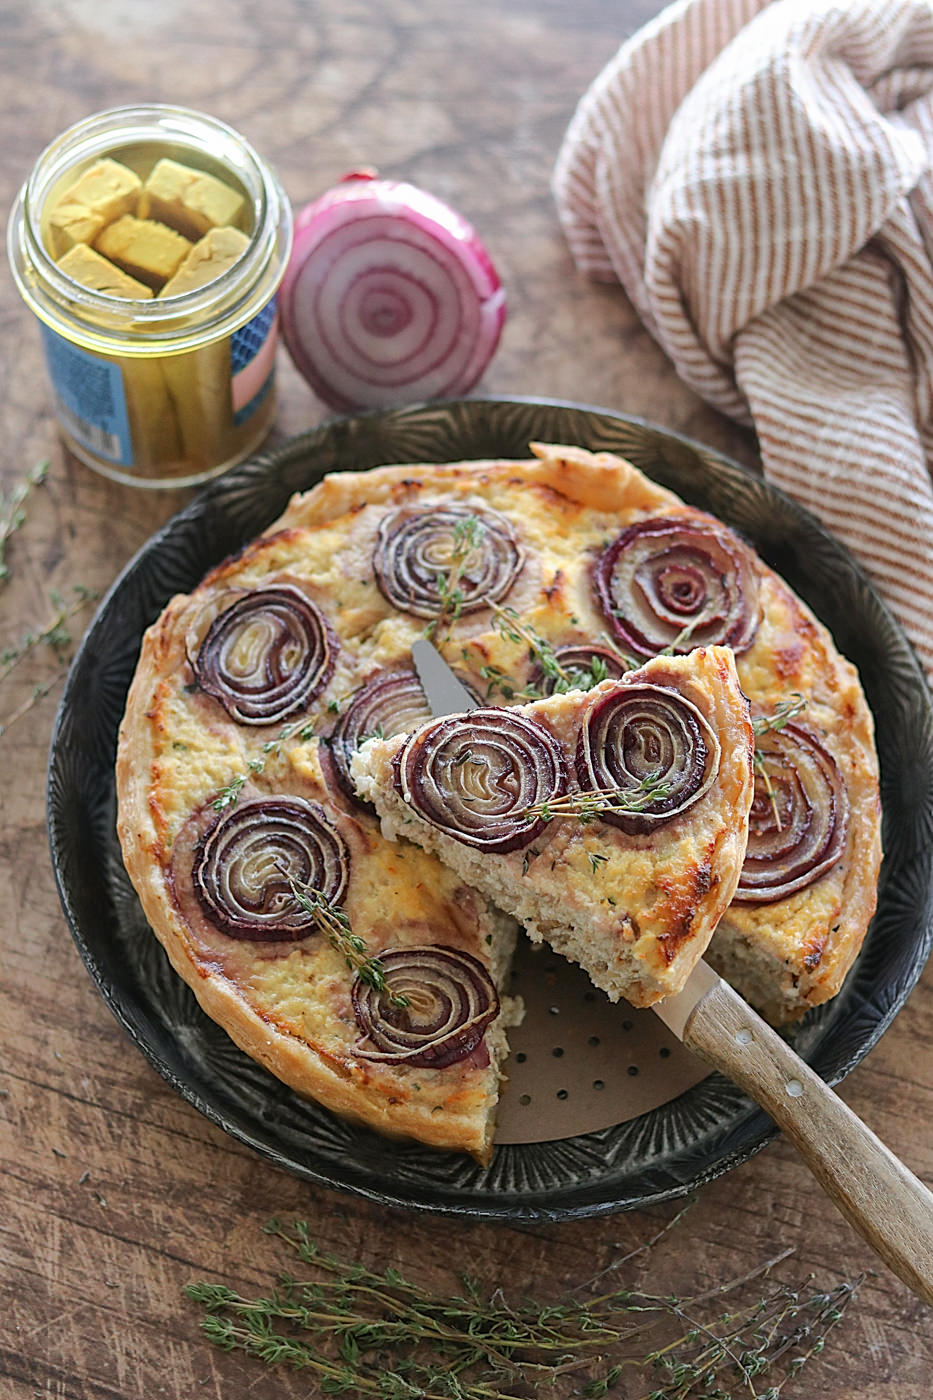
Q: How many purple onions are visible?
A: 11